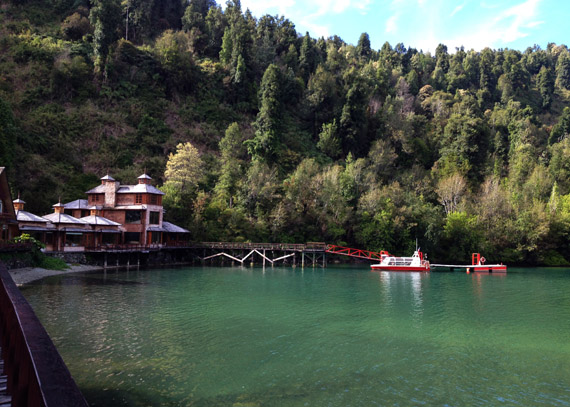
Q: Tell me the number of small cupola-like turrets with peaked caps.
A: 5